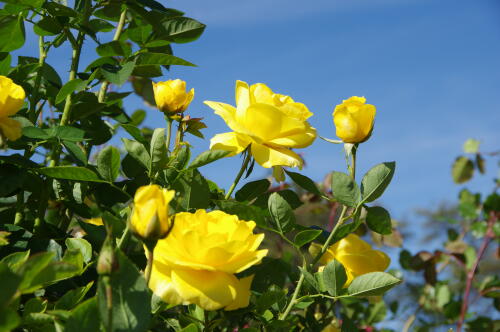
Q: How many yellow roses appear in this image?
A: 7